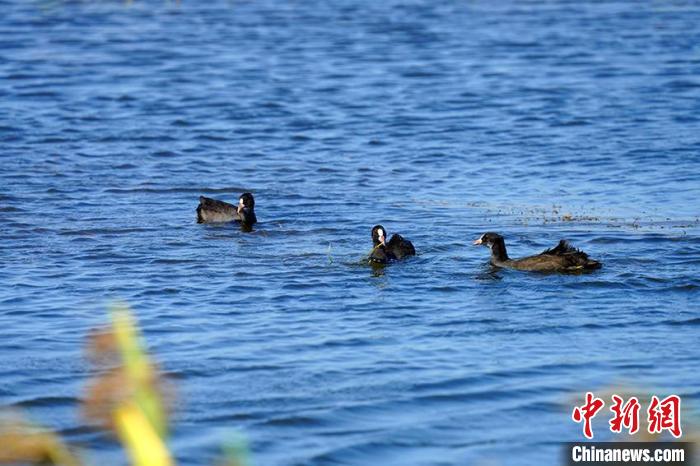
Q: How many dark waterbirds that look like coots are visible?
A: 3